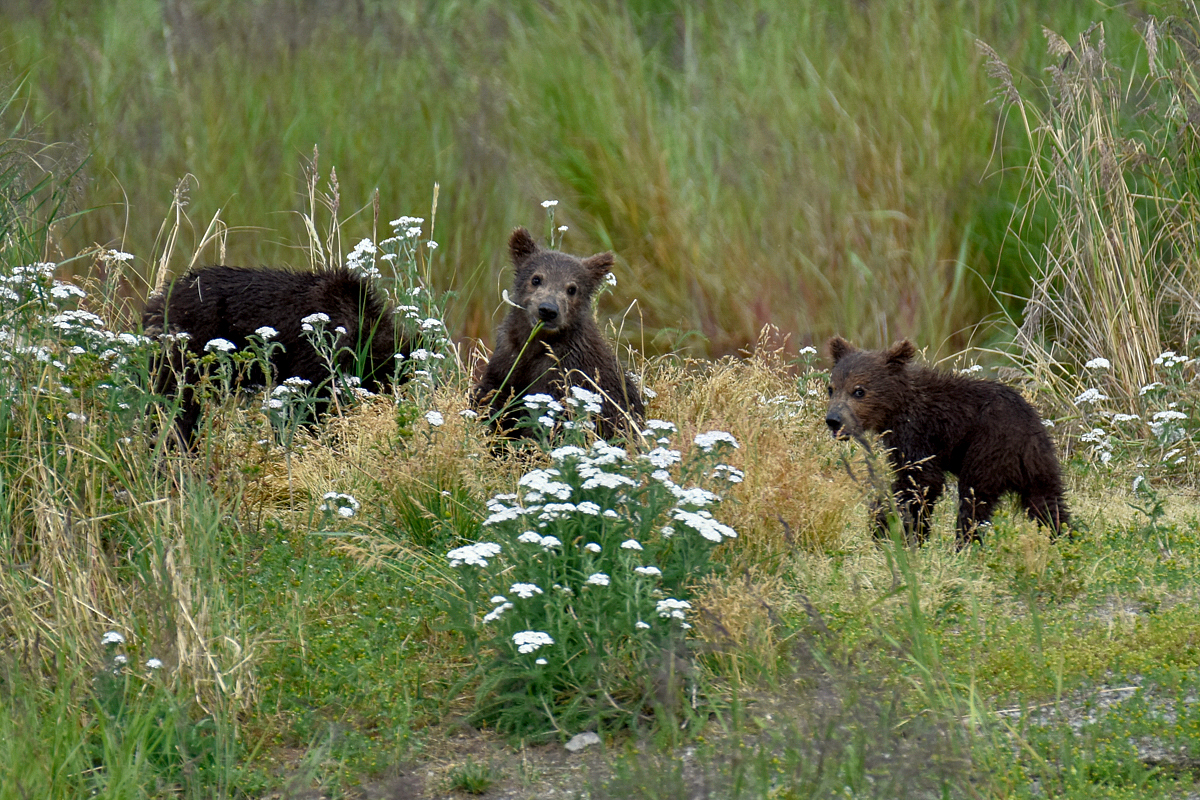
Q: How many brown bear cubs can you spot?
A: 3